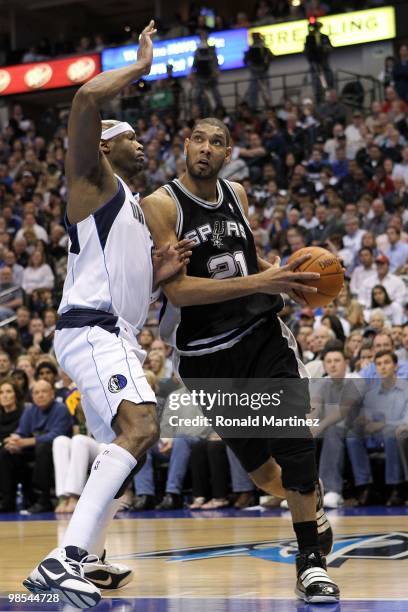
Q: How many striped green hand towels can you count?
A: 0